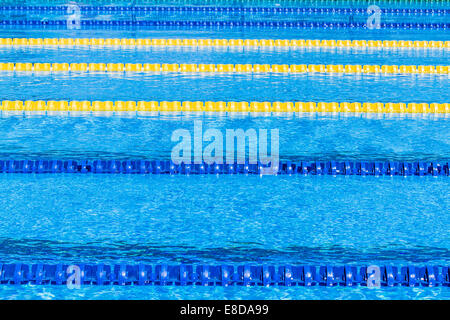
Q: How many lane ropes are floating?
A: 7